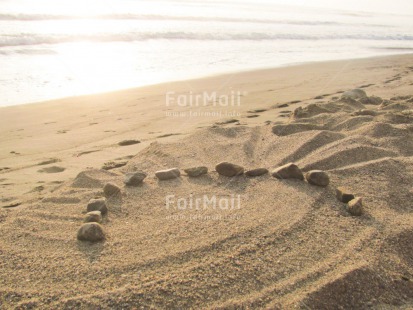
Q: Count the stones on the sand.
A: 13